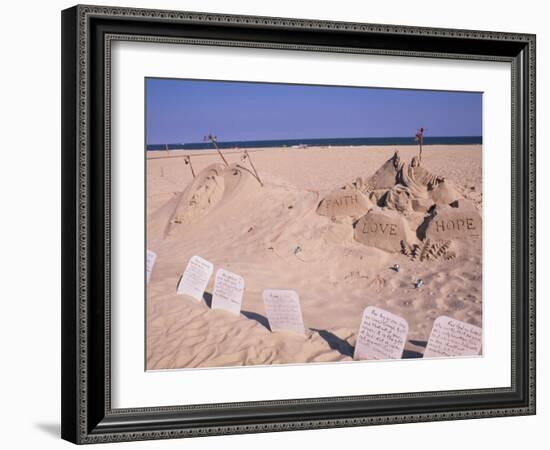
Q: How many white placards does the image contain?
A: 6